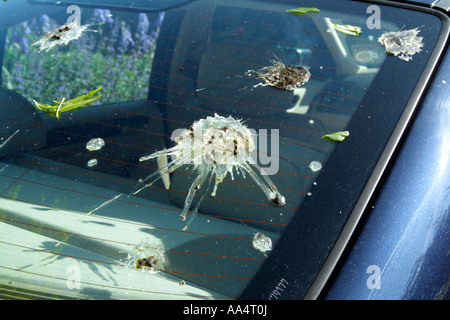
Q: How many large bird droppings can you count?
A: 5